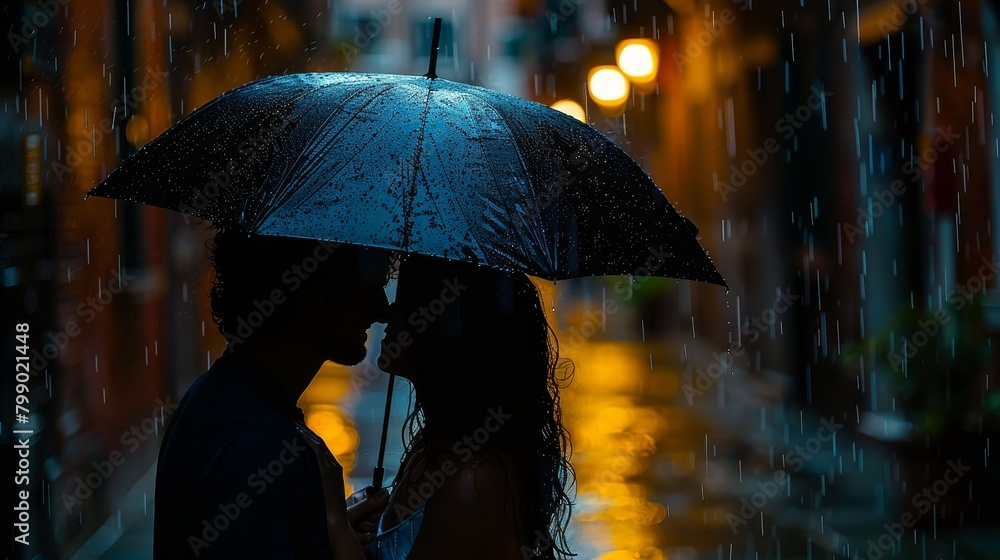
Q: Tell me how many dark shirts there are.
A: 1